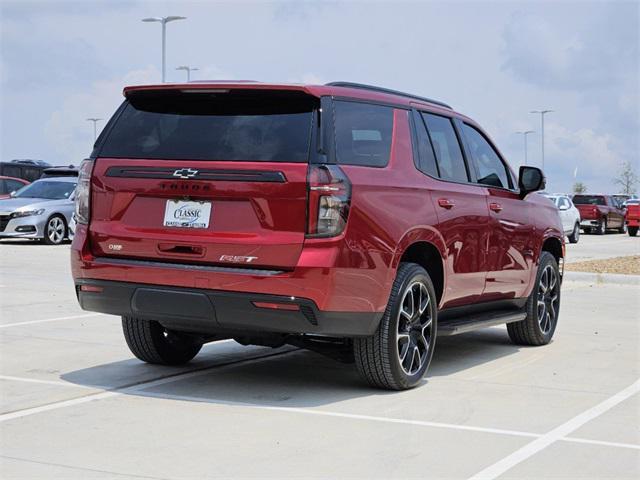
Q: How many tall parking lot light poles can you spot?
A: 5